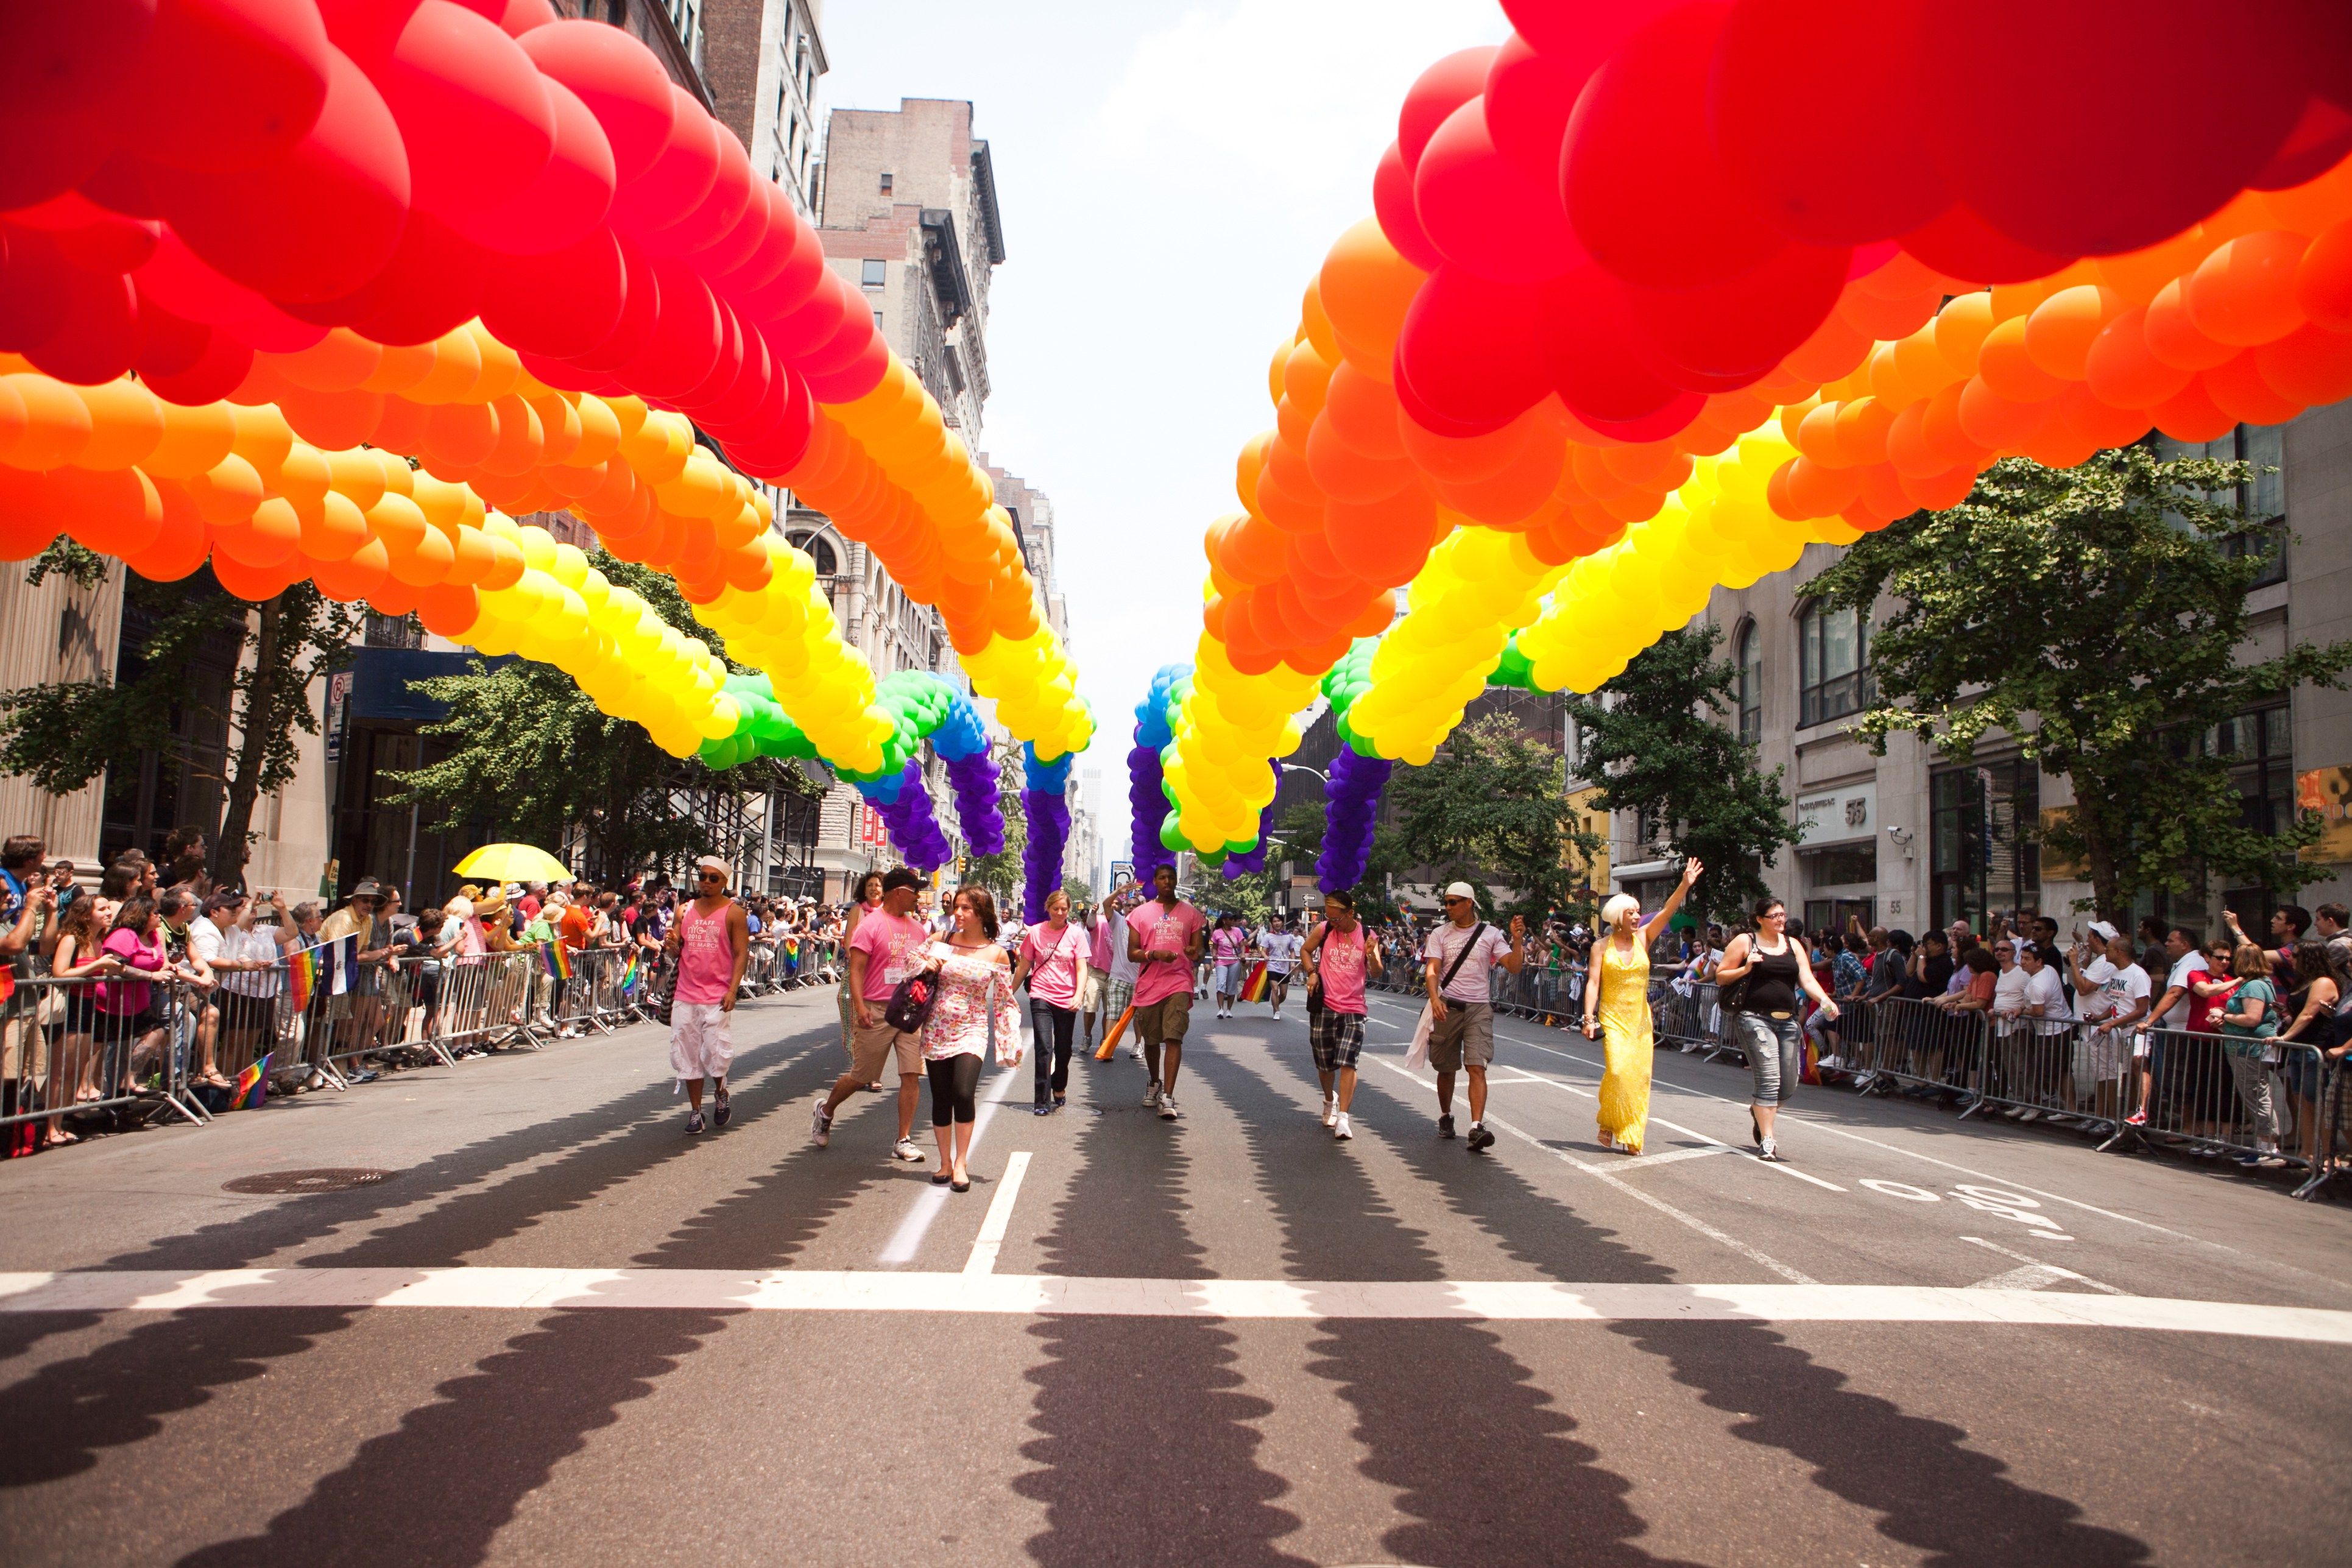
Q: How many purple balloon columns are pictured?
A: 6